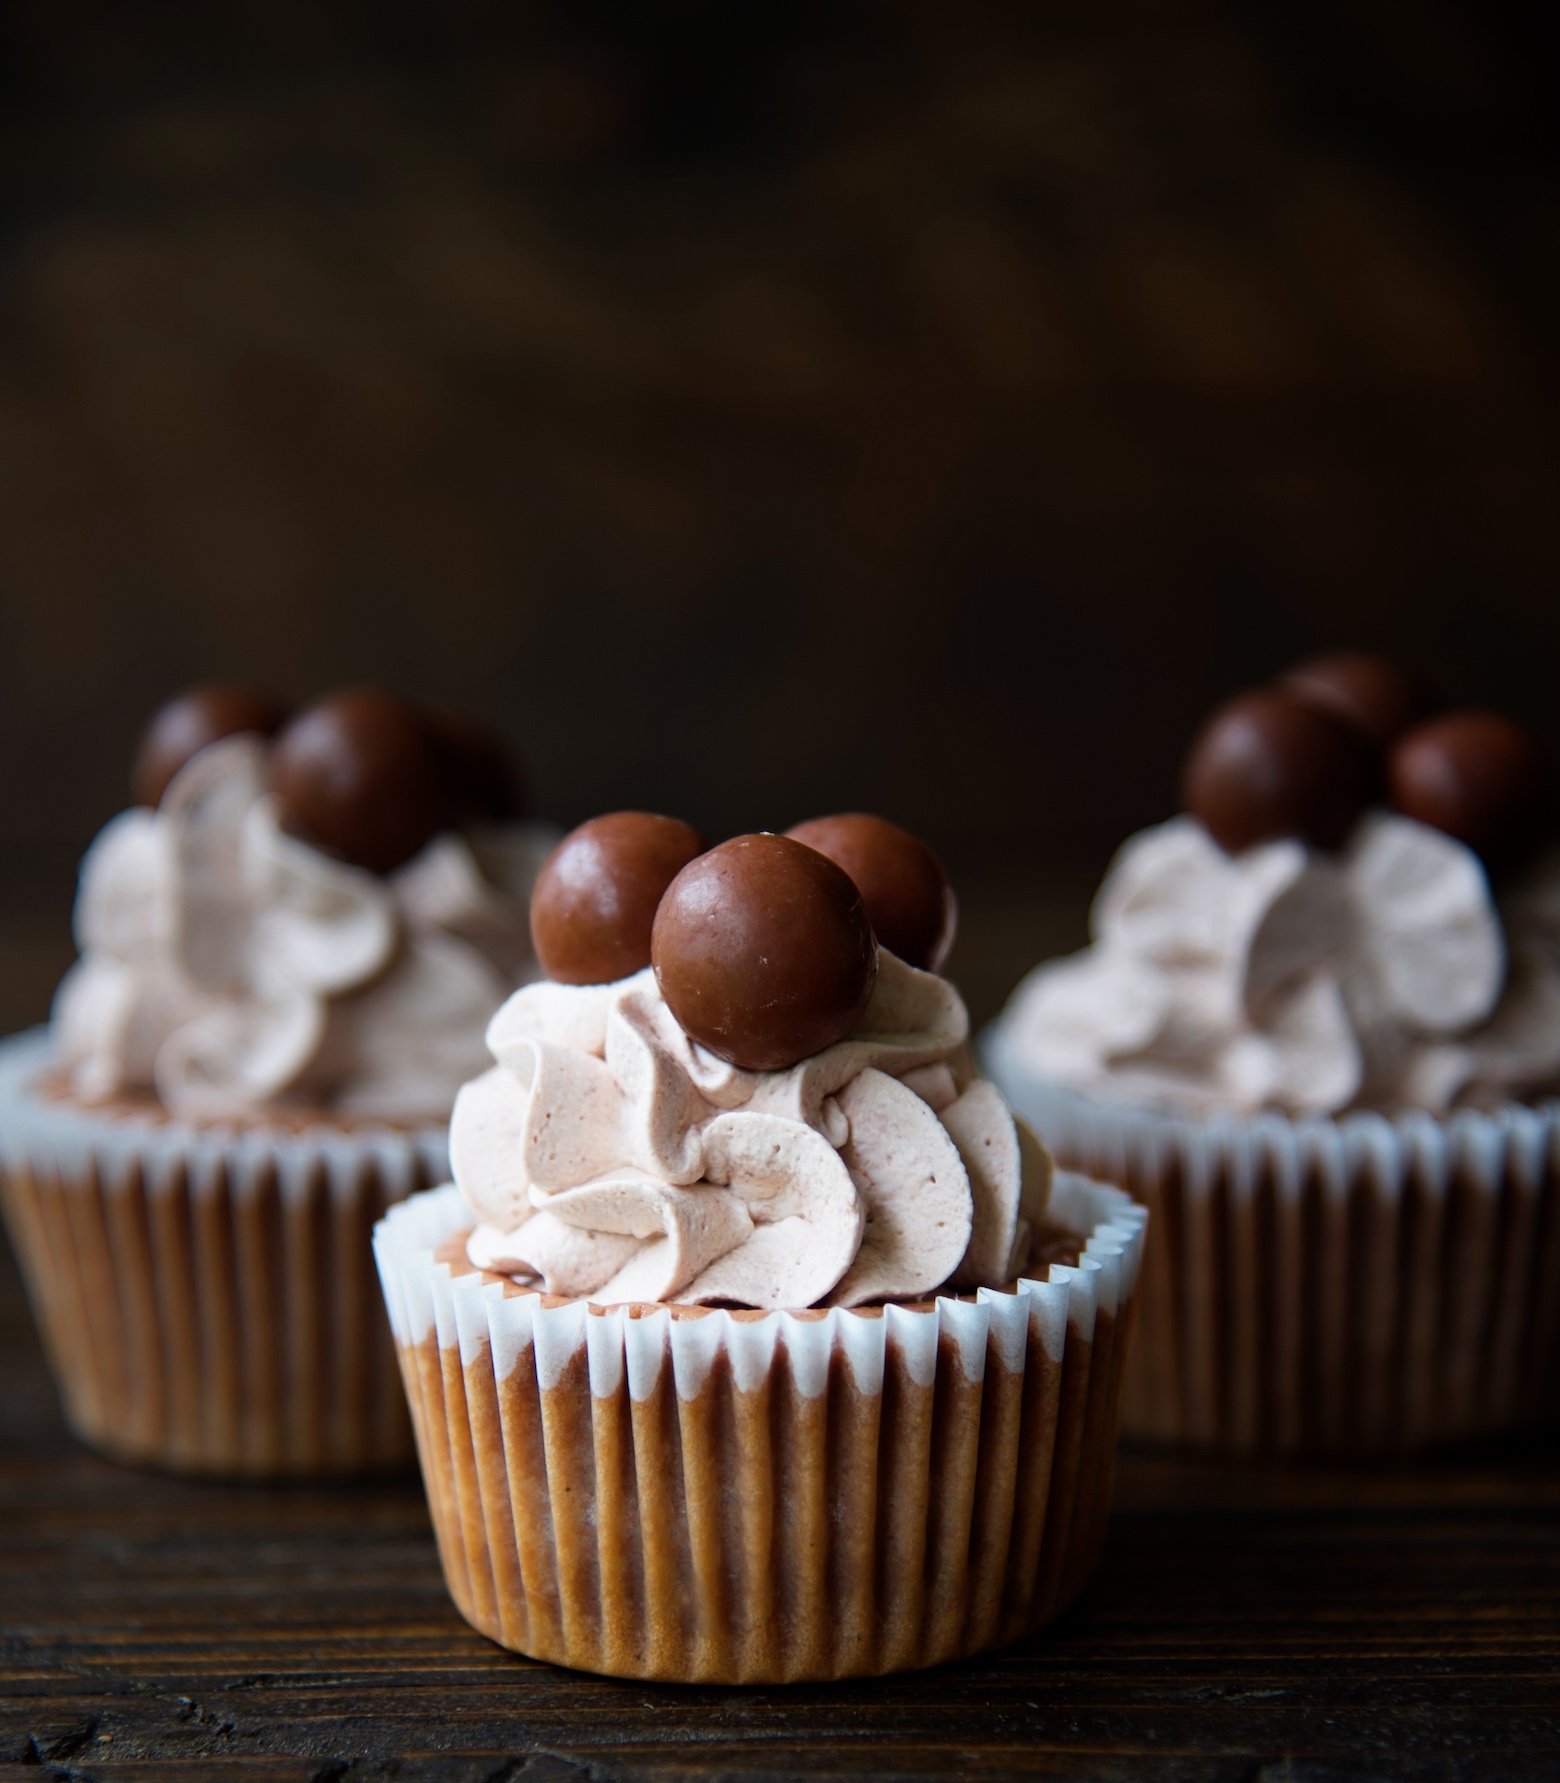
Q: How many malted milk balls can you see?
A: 9